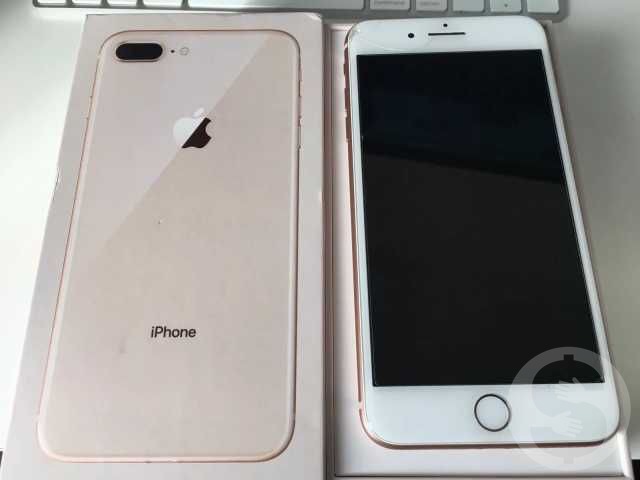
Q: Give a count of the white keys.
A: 10